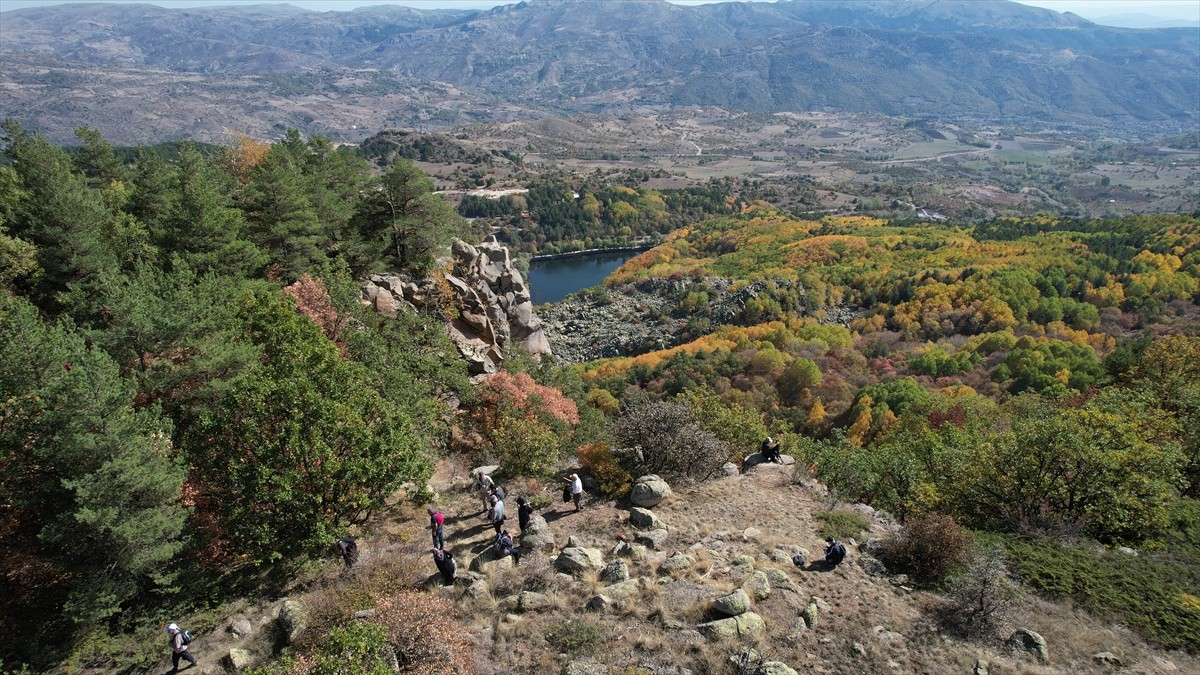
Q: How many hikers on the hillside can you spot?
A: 12